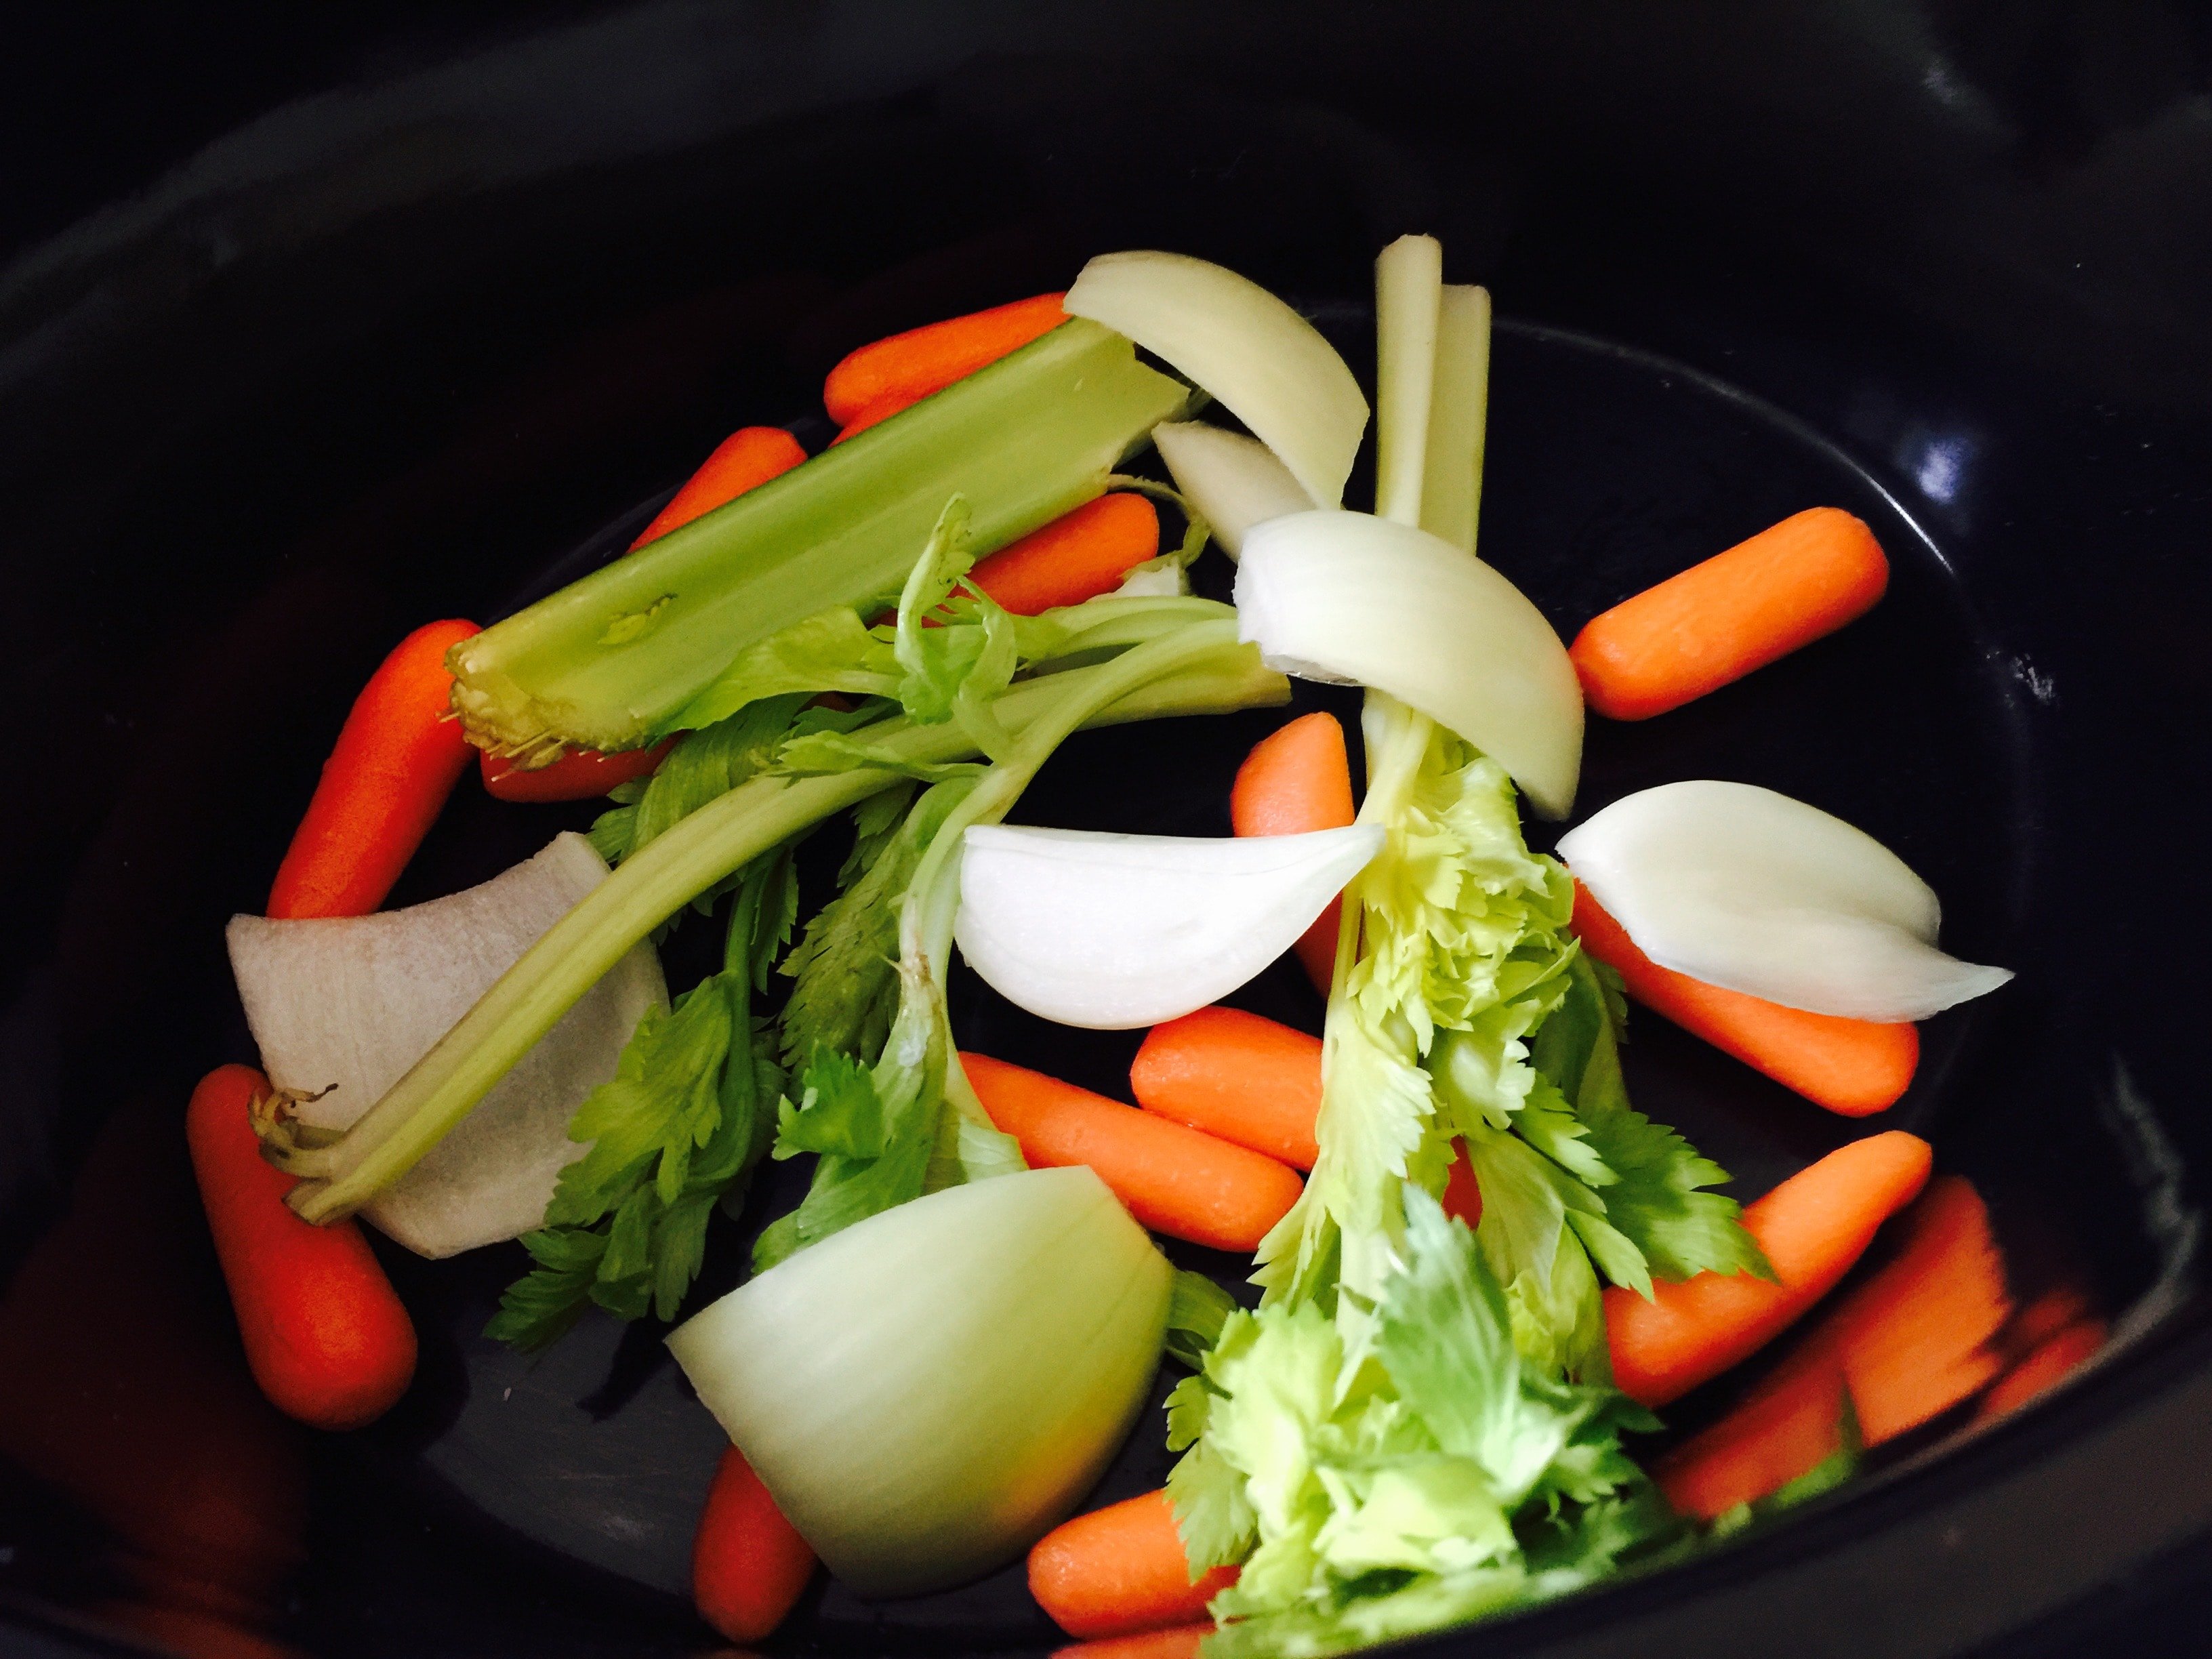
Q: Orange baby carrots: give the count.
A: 15